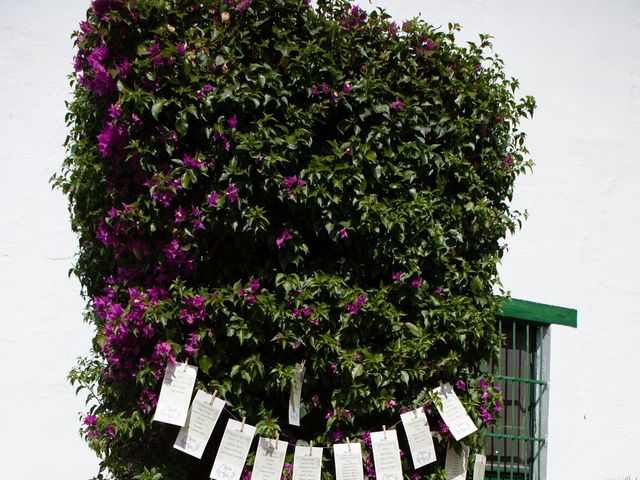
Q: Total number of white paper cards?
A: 12